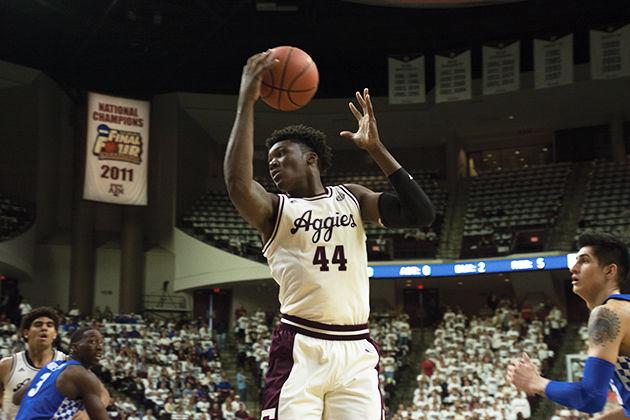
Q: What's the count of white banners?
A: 6